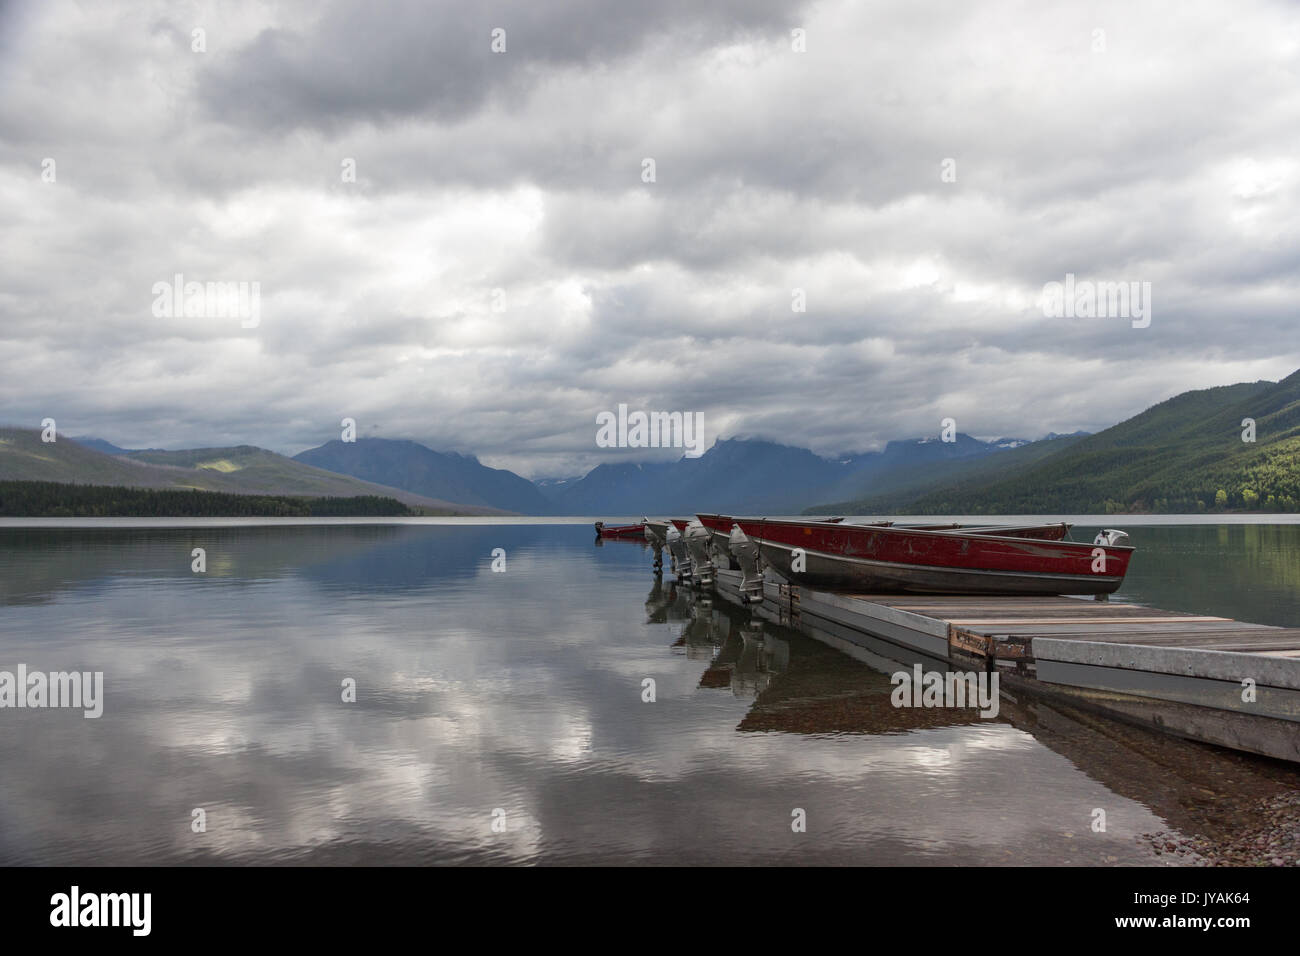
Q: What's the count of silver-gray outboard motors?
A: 5